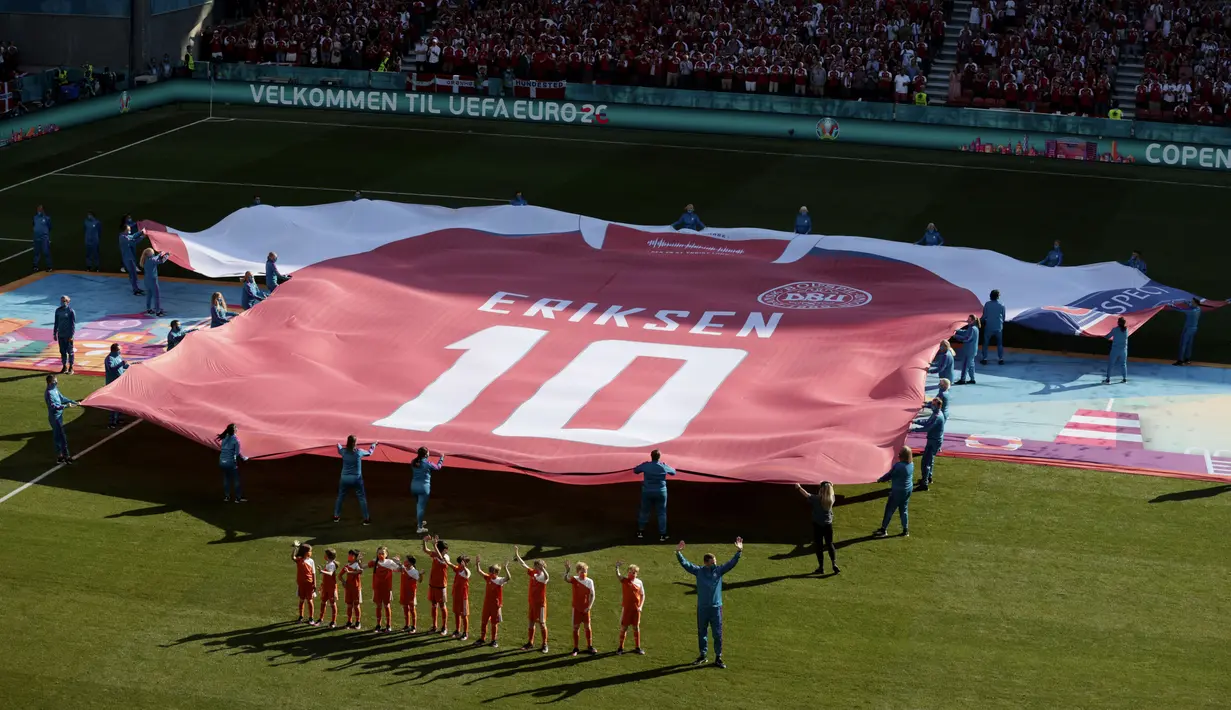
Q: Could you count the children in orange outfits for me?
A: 11